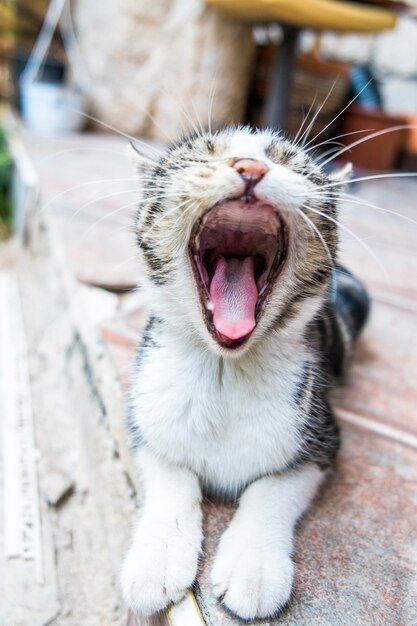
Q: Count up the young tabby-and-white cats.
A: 1